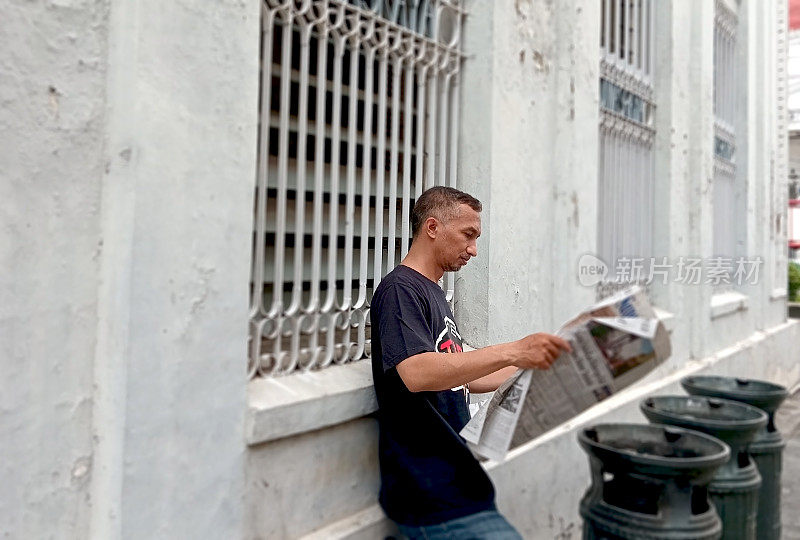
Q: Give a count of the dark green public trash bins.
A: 3